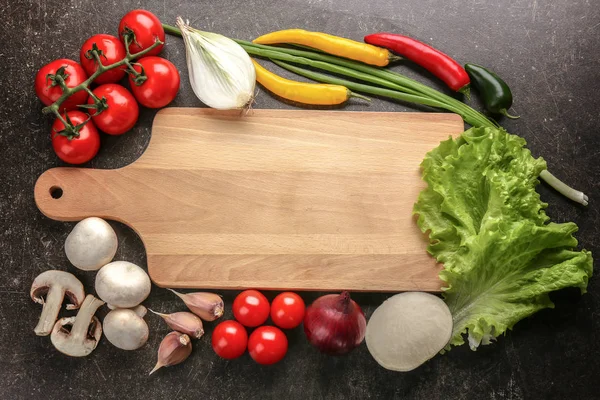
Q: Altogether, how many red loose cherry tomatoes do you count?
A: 4